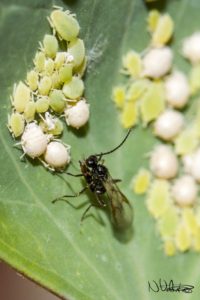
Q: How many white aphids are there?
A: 10